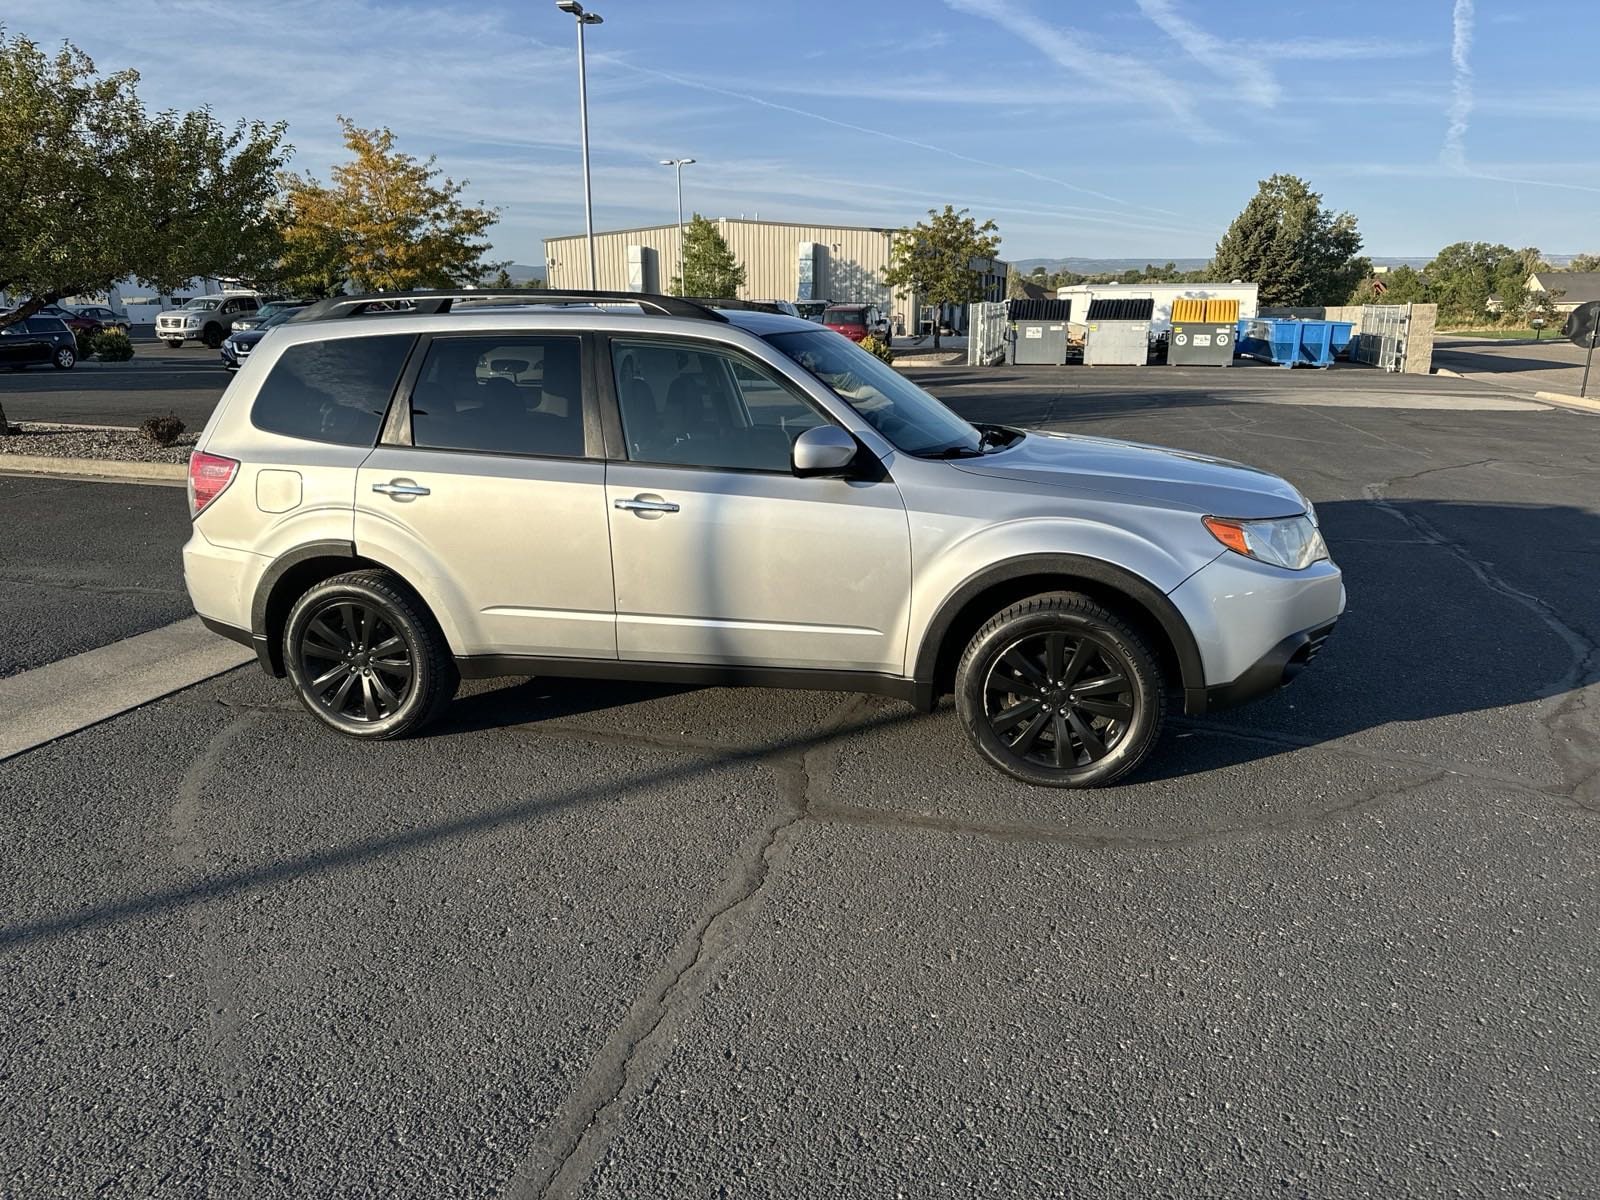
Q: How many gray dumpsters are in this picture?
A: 3